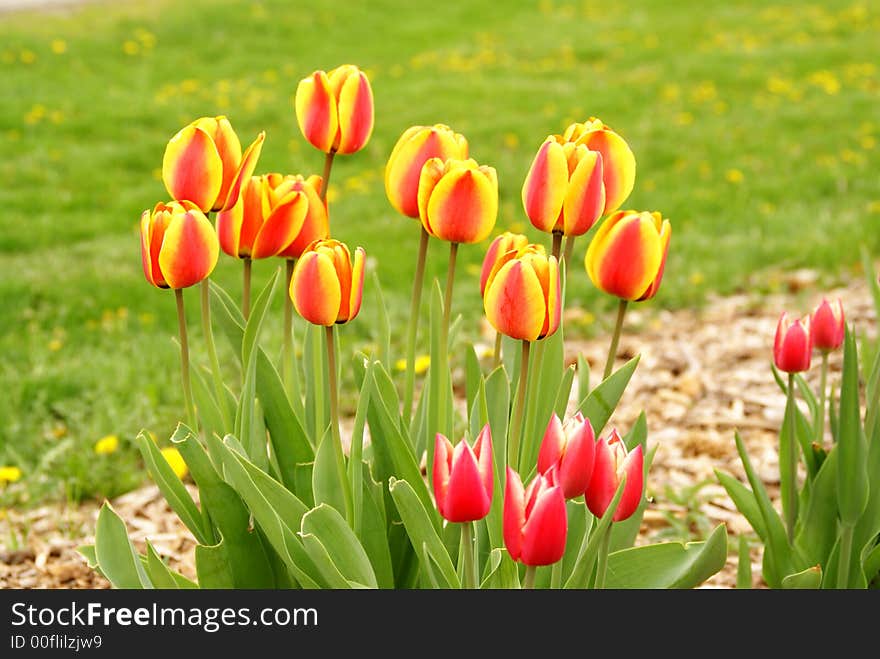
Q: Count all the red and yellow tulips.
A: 13